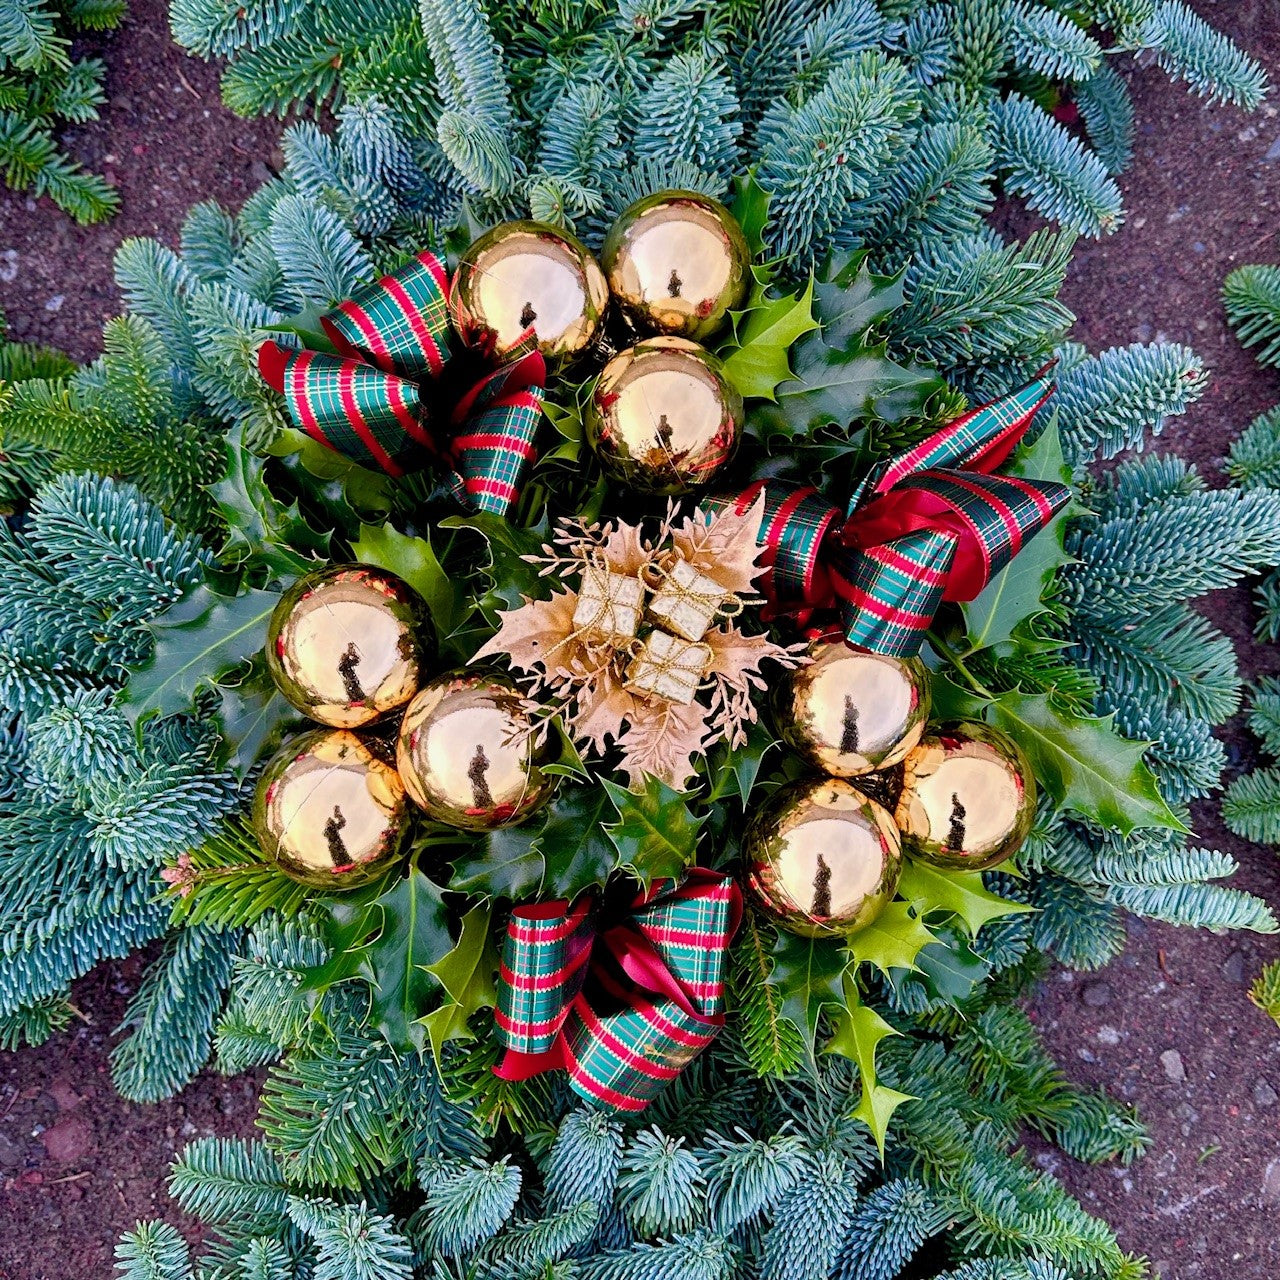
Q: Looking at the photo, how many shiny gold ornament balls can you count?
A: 9